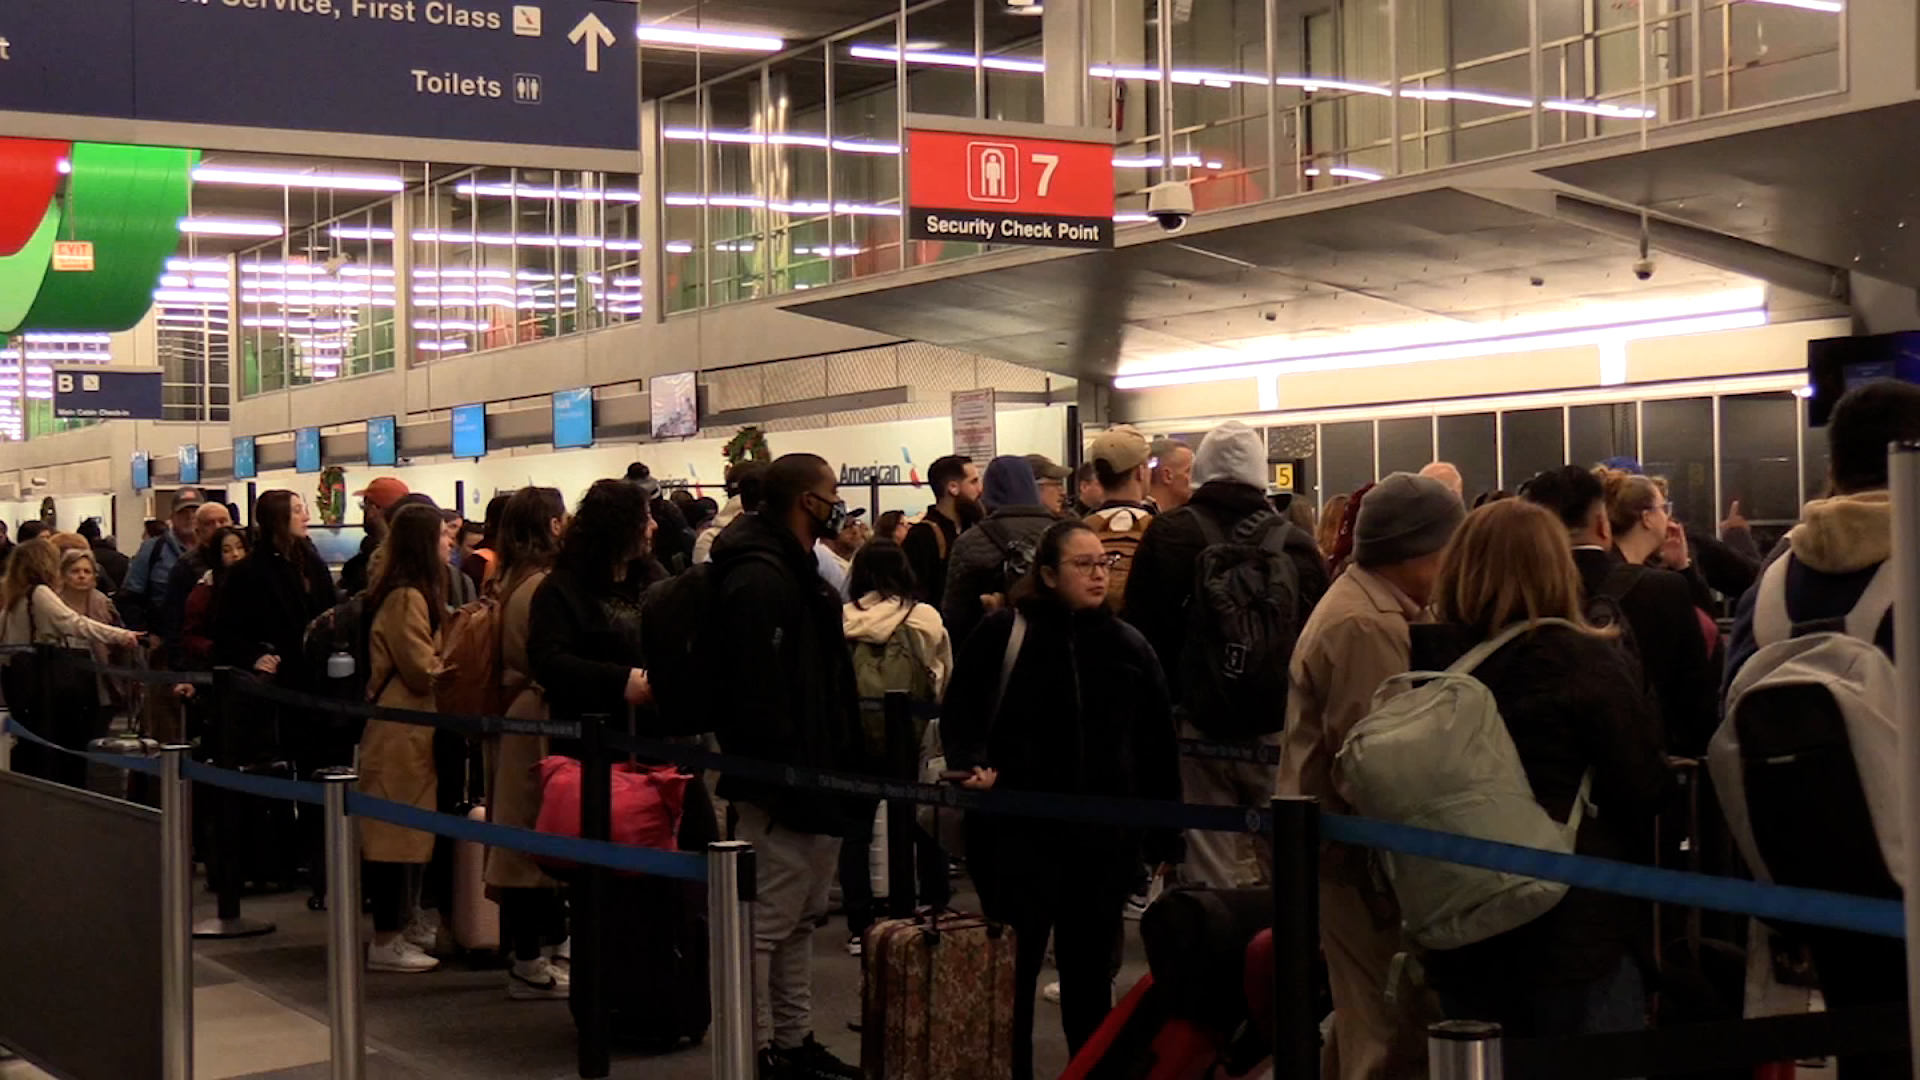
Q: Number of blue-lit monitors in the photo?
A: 7